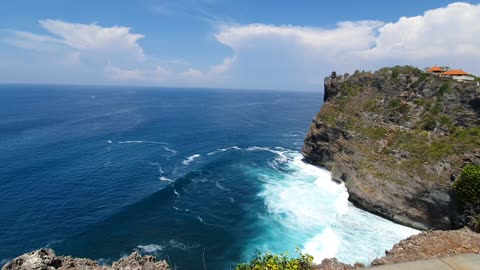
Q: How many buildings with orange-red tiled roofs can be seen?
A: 2